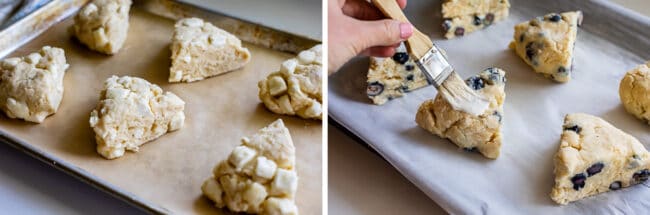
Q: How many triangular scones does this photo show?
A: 12